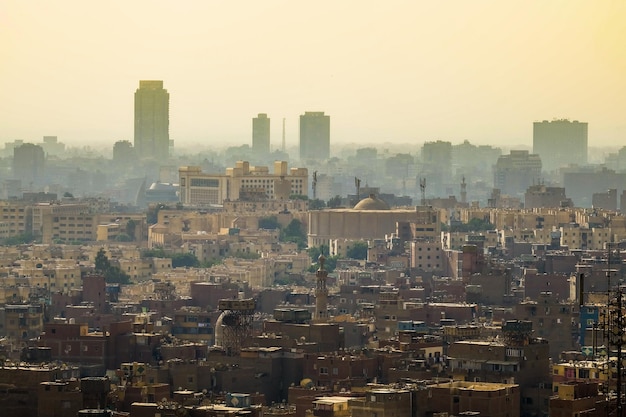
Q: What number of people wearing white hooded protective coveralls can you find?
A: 0